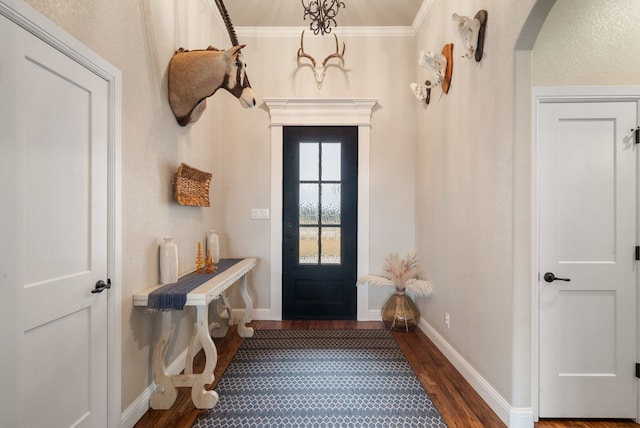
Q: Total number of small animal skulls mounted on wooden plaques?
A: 3